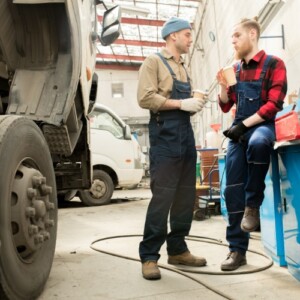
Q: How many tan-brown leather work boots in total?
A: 2